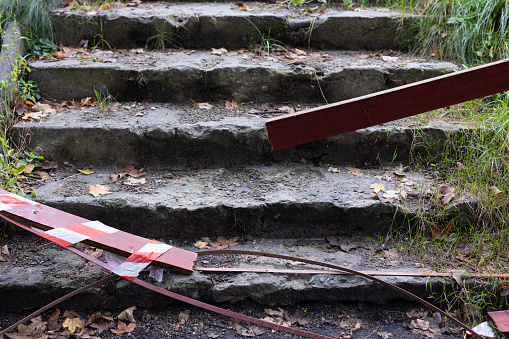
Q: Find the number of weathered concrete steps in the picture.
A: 5